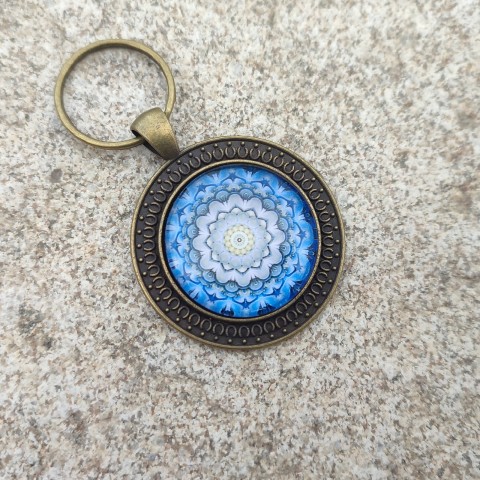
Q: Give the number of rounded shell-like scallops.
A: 12